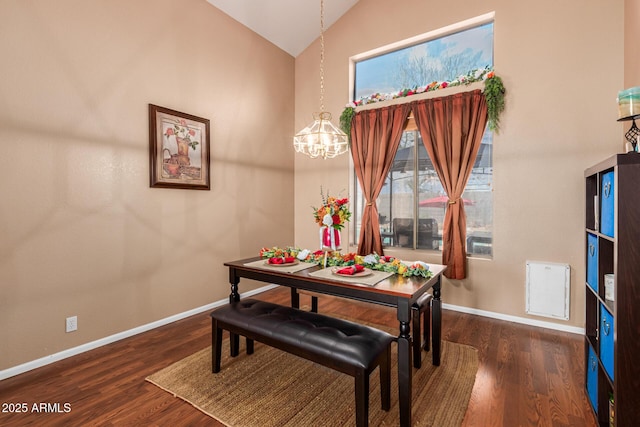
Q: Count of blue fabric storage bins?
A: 4